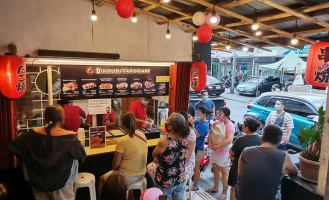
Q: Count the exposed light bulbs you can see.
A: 11